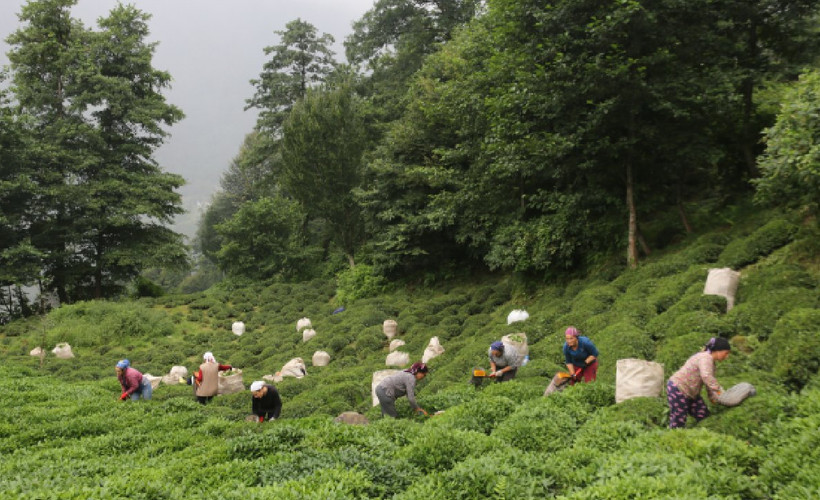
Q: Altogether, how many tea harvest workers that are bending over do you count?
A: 6